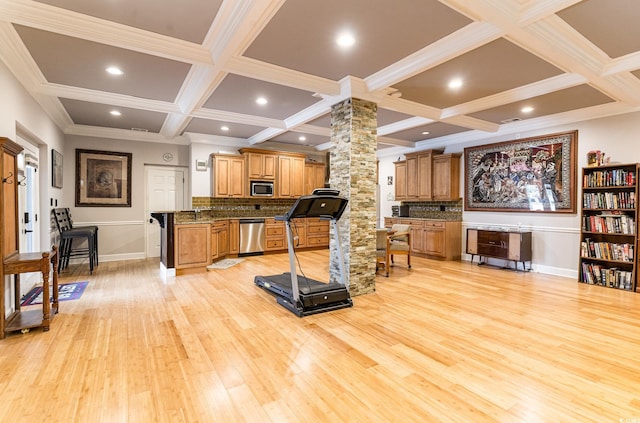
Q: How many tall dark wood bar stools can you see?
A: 2